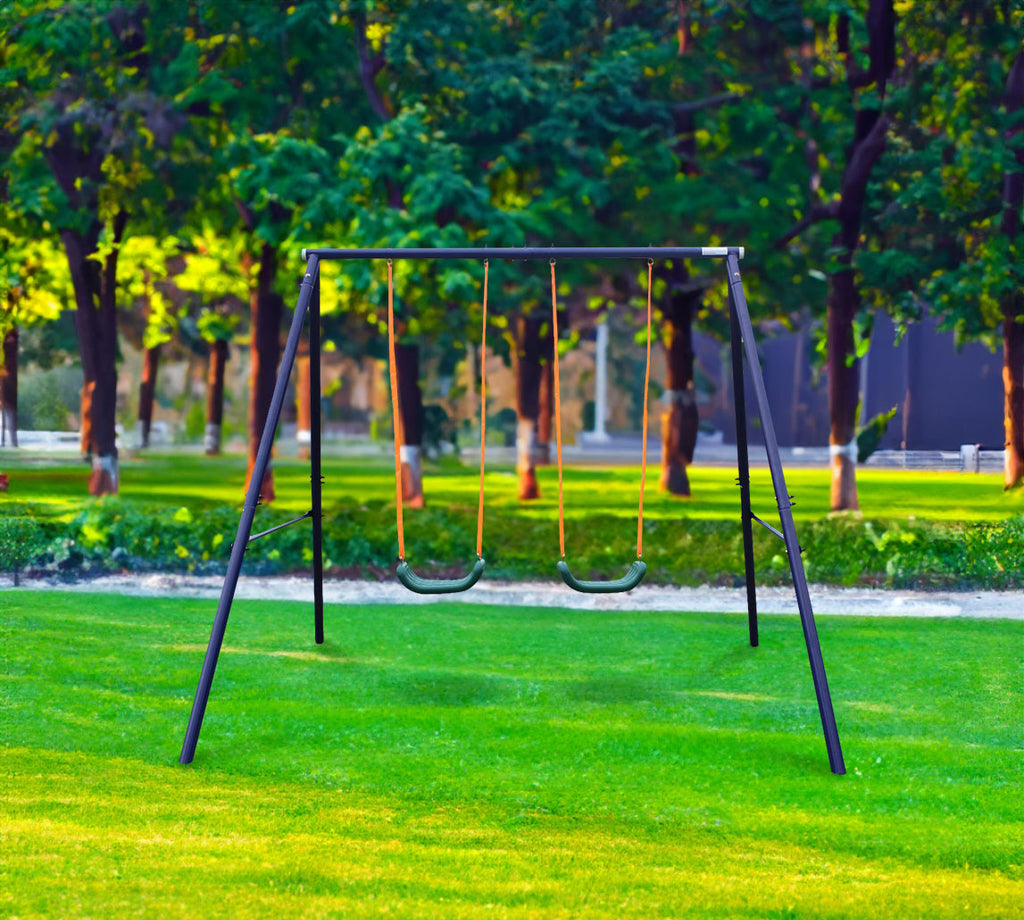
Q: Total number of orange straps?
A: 4